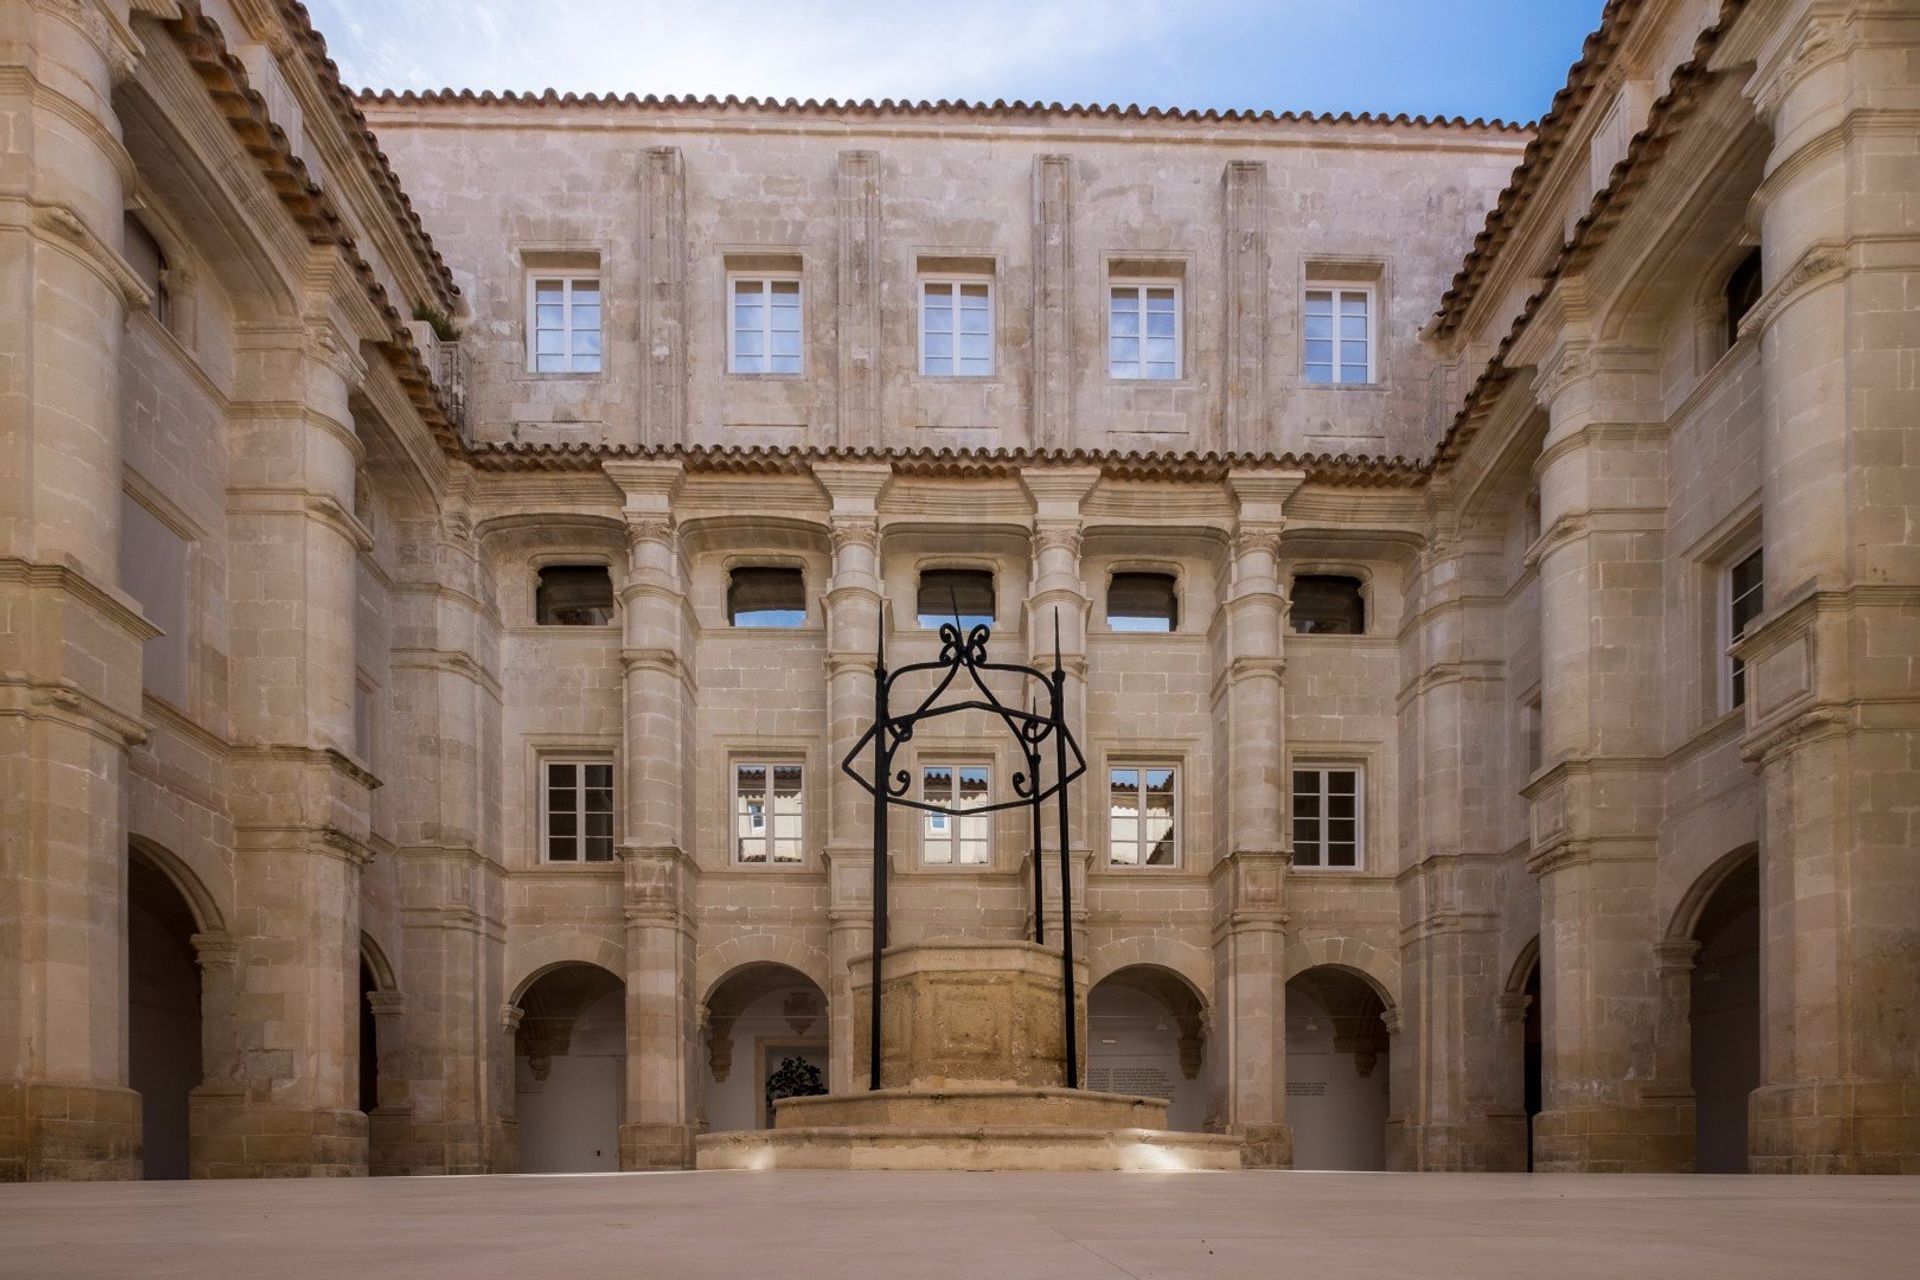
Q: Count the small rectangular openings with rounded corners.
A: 5